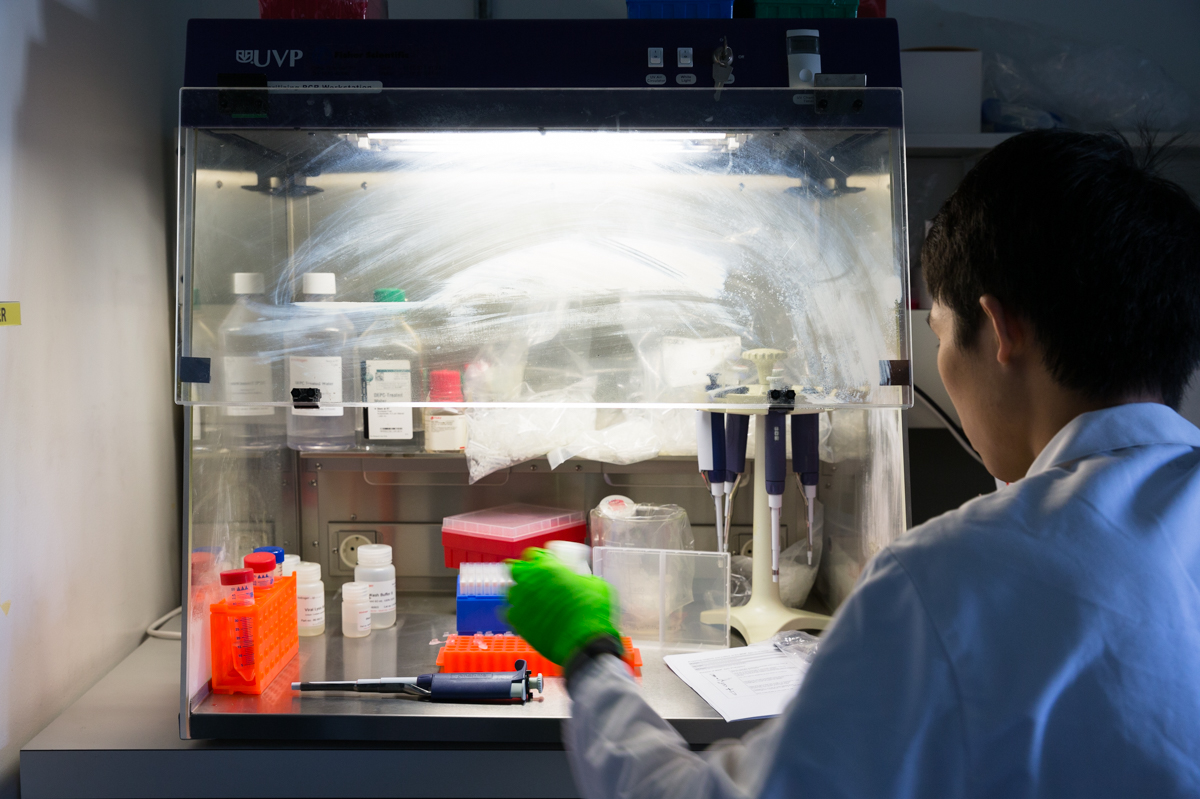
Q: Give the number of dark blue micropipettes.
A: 5